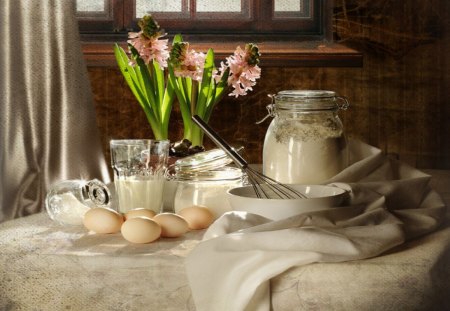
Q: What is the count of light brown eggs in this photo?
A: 5